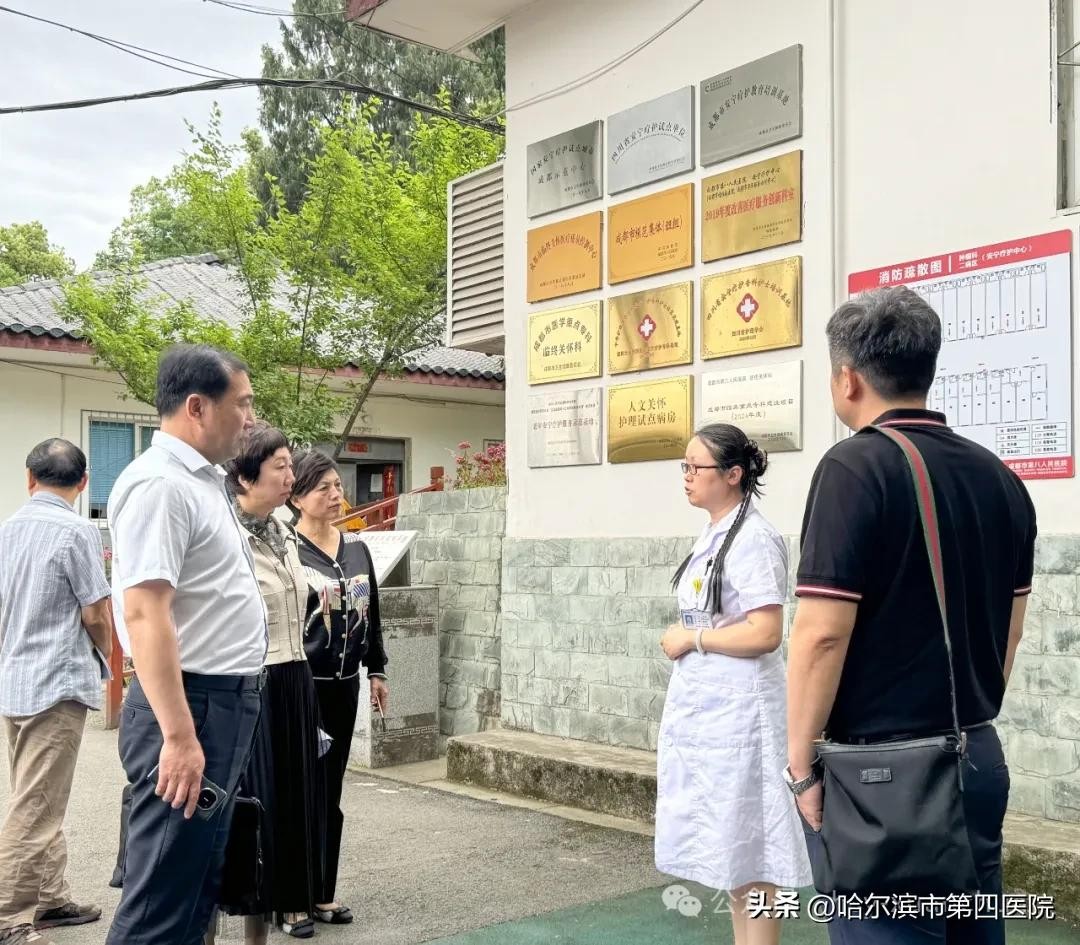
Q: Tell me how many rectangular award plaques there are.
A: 12